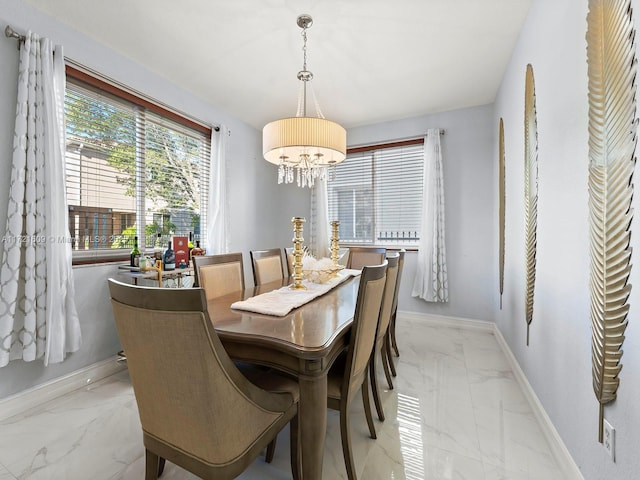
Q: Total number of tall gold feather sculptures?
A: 3